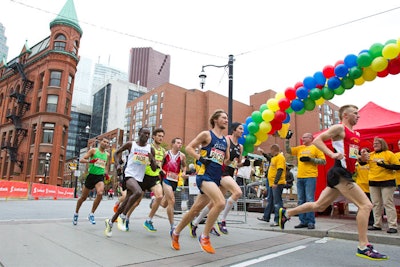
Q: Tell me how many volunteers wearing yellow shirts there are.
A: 5